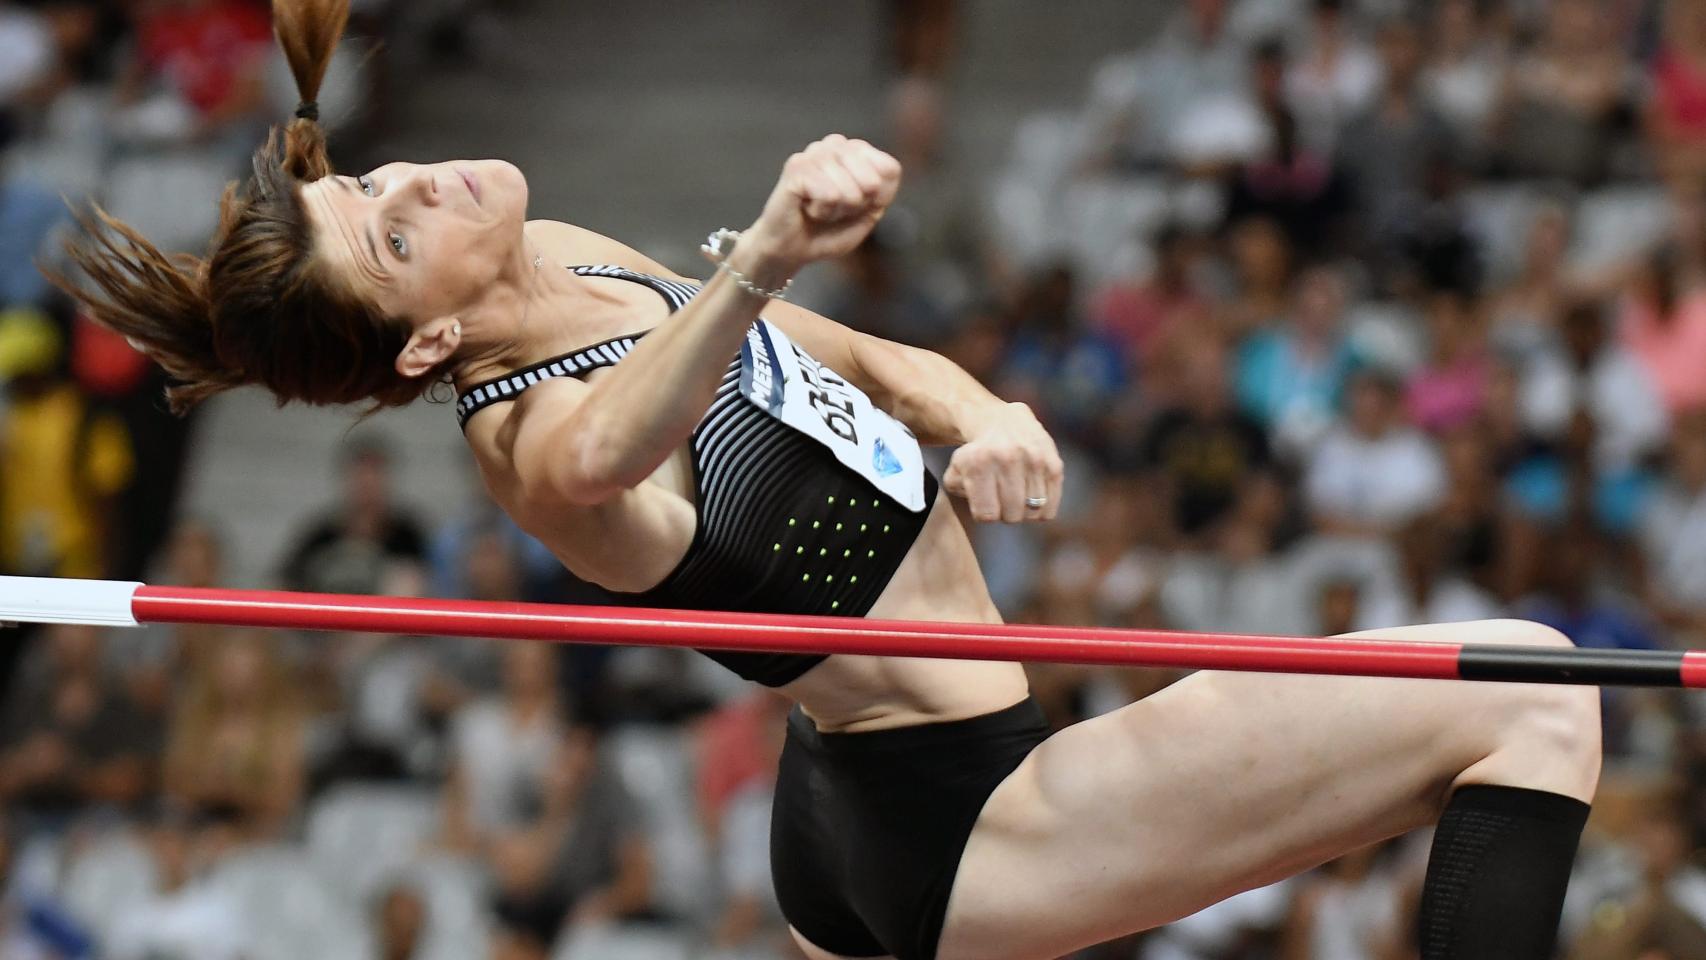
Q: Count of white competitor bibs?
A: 1